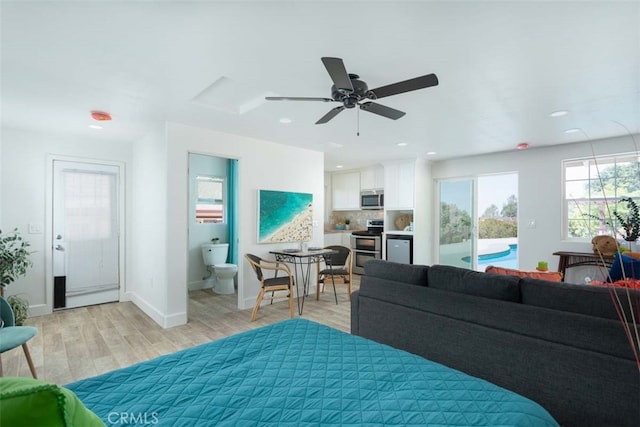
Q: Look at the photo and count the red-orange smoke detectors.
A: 2